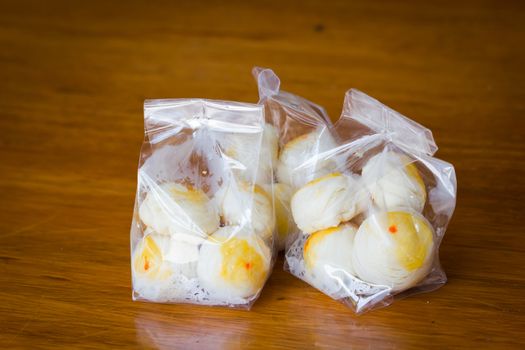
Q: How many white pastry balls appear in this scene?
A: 11